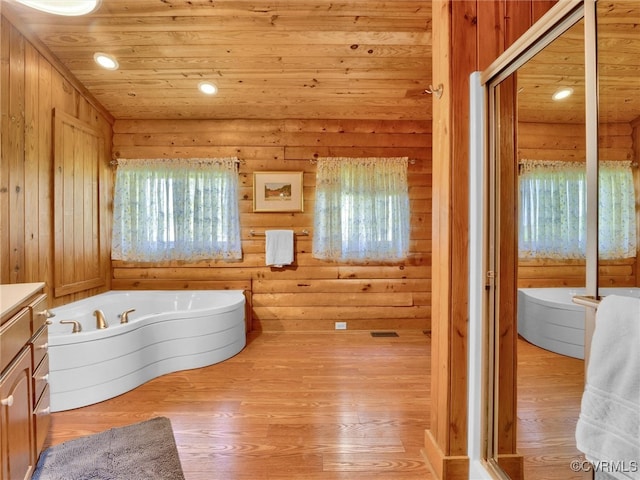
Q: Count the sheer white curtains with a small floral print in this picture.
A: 2